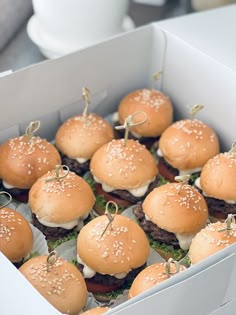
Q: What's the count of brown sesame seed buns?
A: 14